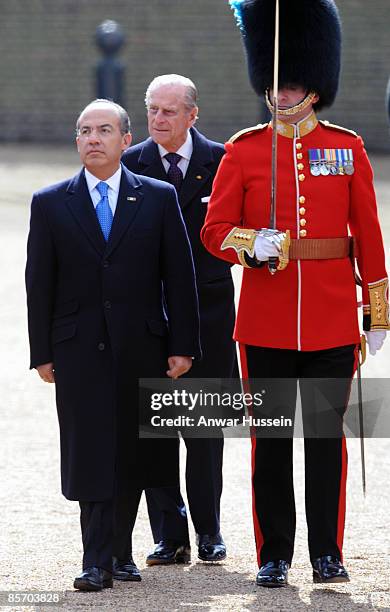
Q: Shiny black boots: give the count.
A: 6